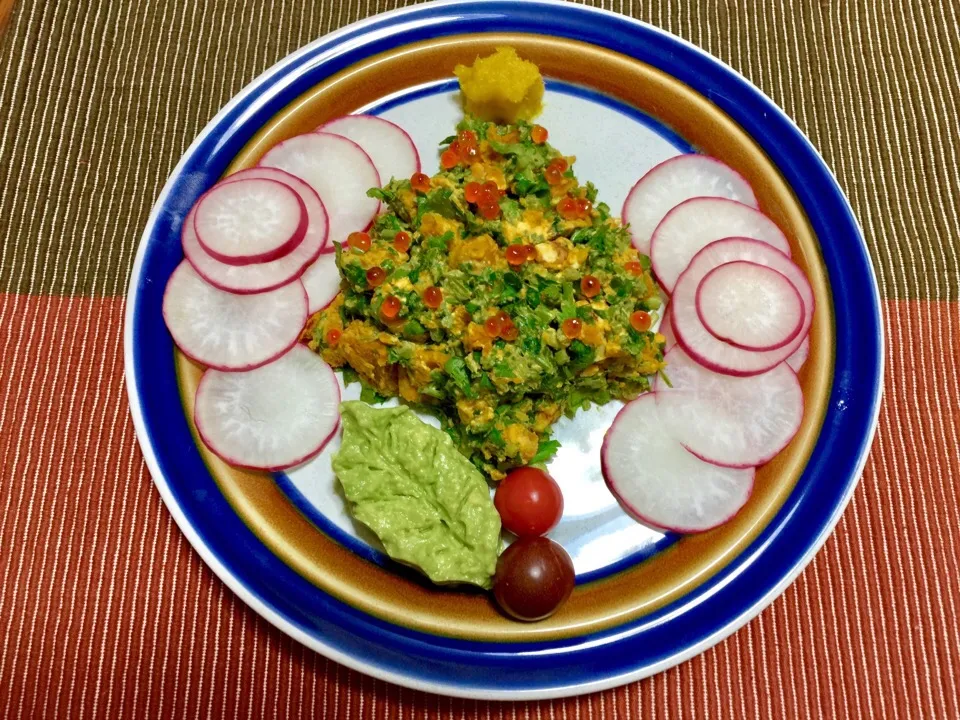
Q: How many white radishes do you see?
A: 14